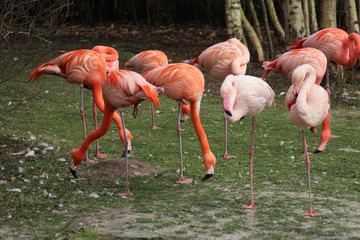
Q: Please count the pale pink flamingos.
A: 2